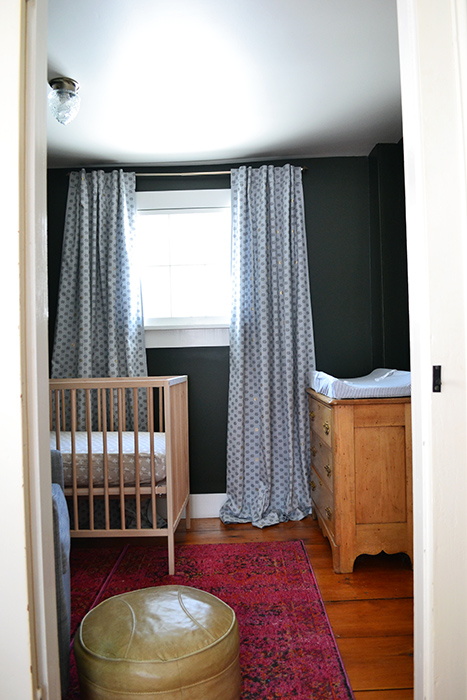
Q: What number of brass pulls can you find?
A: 6